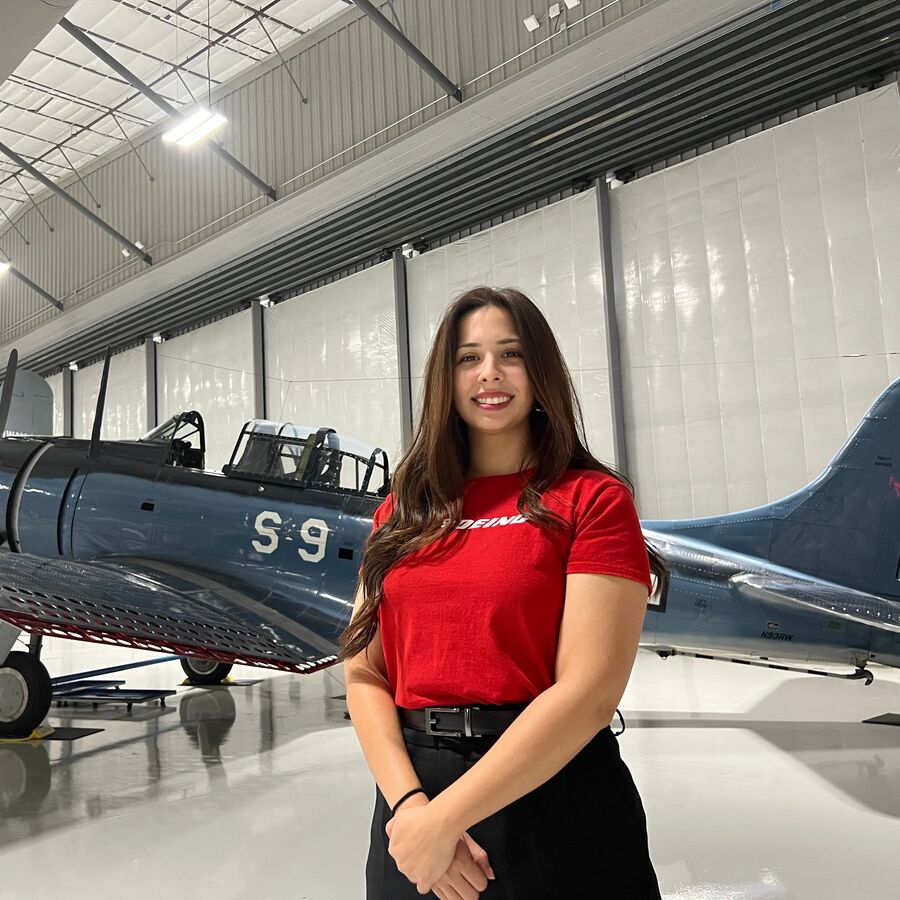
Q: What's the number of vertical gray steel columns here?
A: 5